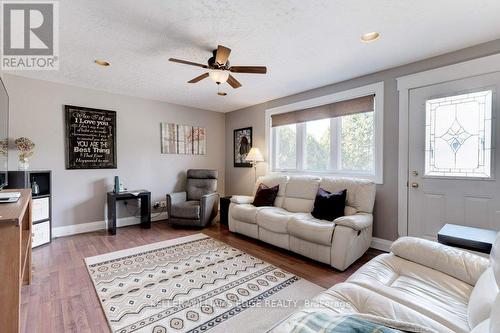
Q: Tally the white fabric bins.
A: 2